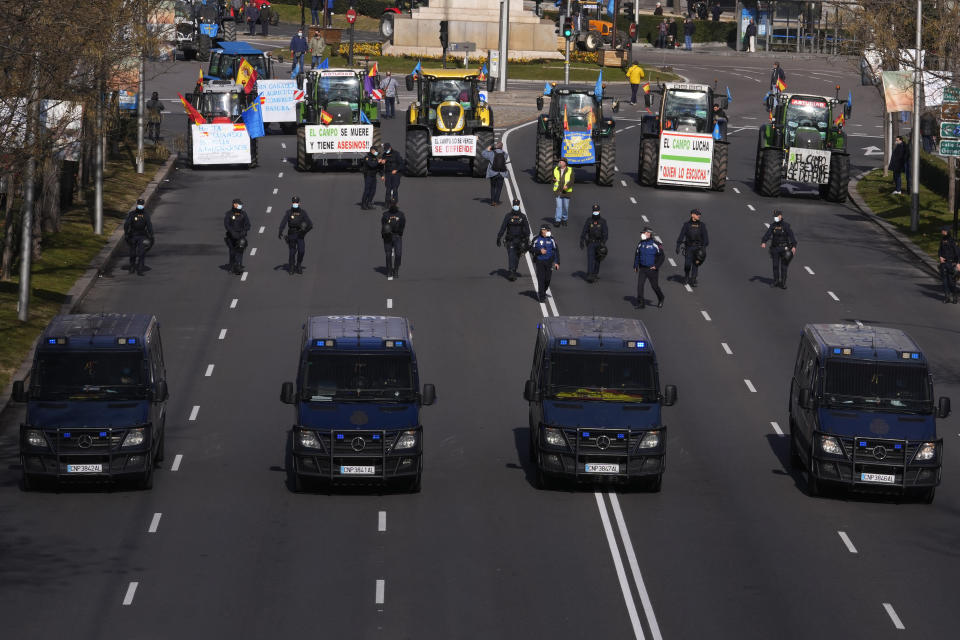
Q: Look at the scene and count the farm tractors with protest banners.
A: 7